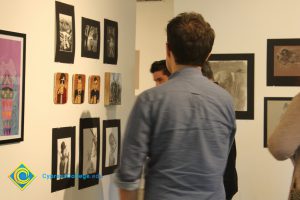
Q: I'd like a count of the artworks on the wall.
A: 14